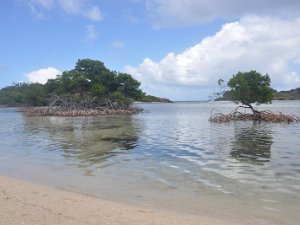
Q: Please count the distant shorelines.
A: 2